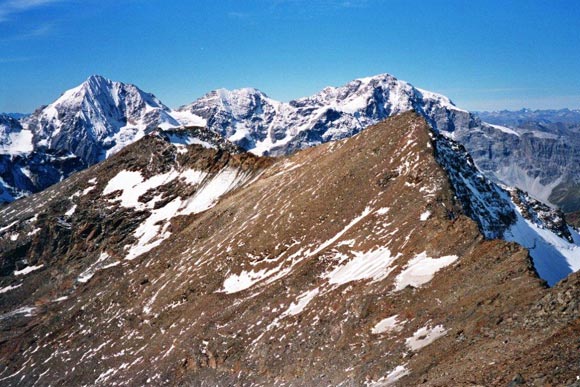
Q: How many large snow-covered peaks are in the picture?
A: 3